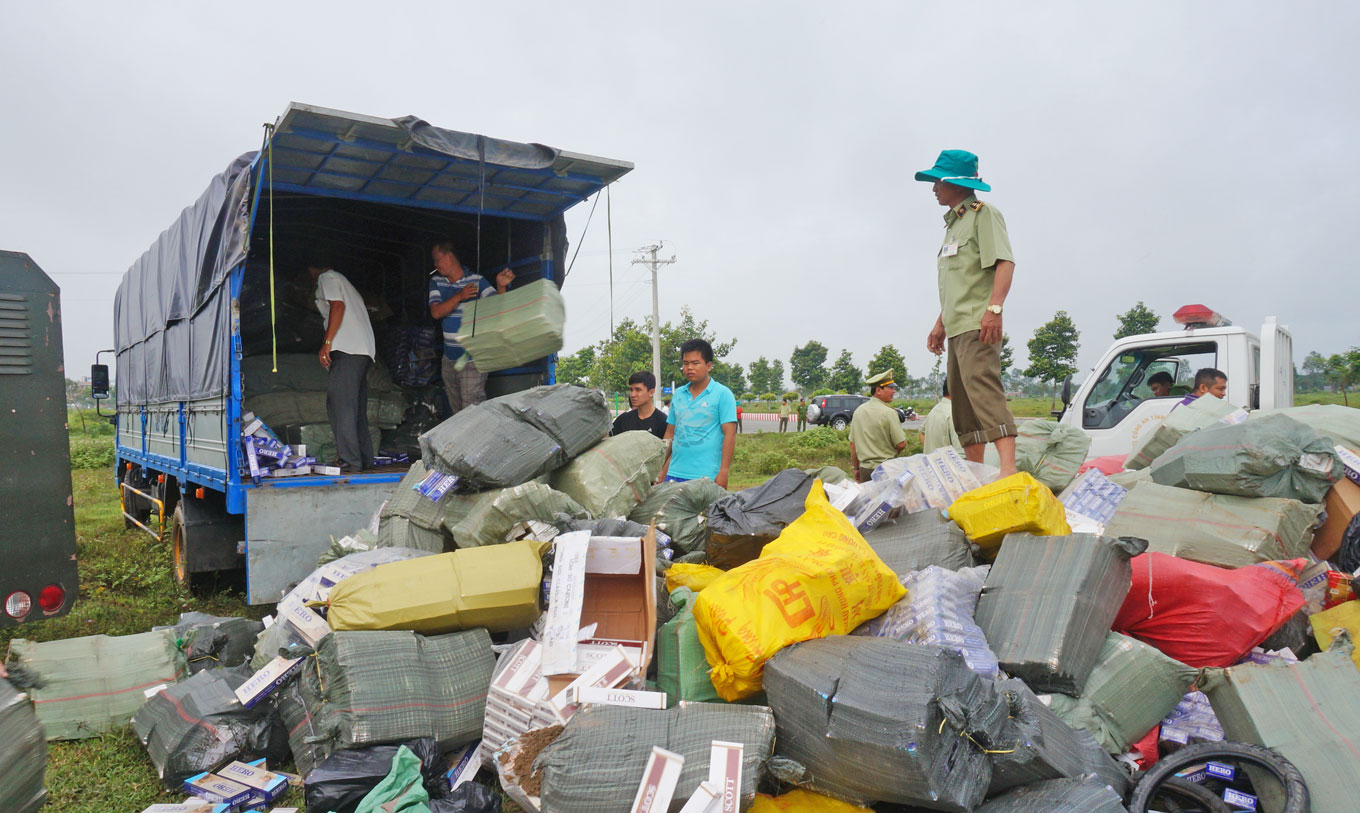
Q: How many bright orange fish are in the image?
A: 0